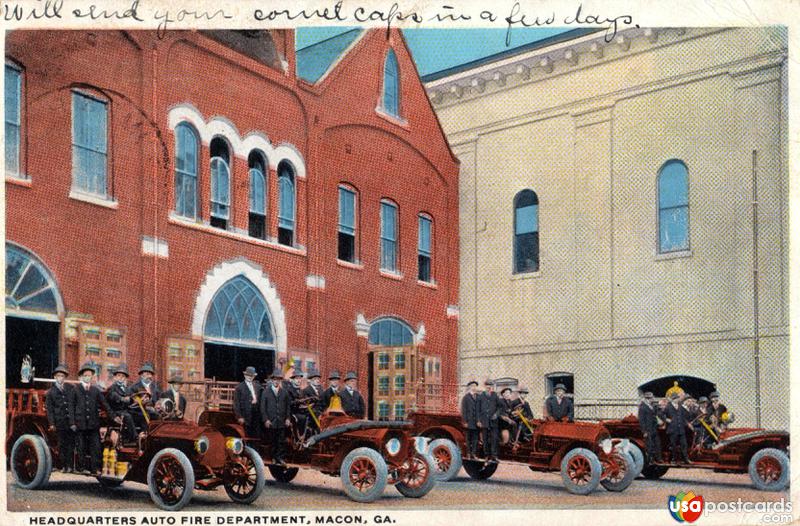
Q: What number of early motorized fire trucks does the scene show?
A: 4